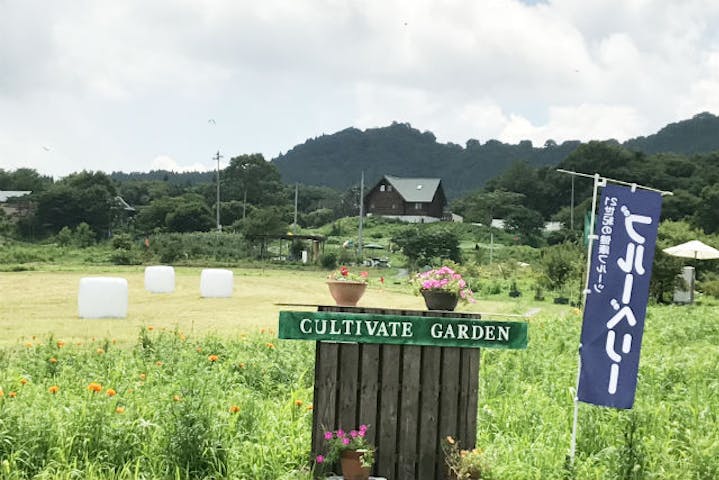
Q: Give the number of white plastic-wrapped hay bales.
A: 3